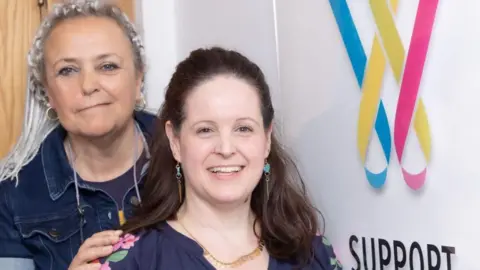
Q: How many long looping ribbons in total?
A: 2